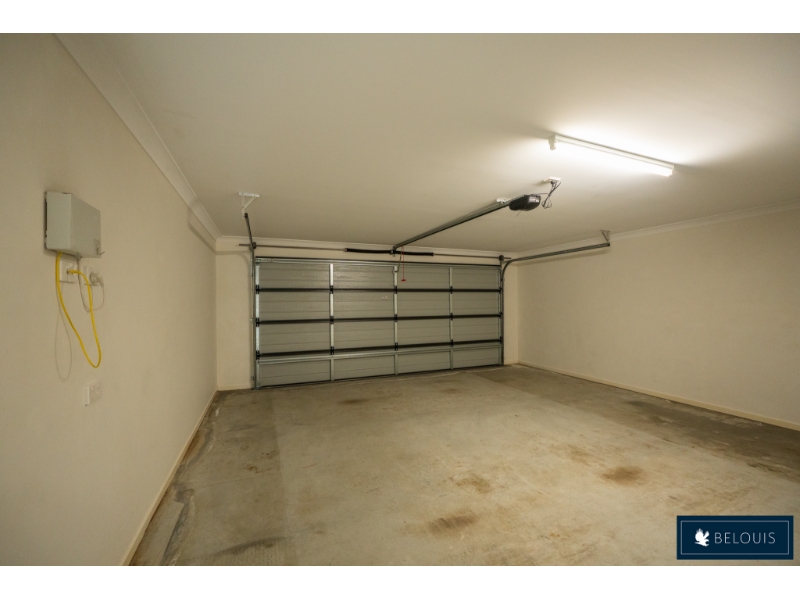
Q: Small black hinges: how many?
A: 15